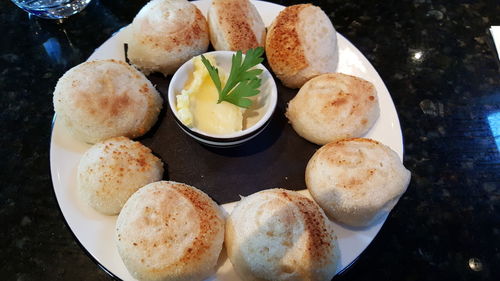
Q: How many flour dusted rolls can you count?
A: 9